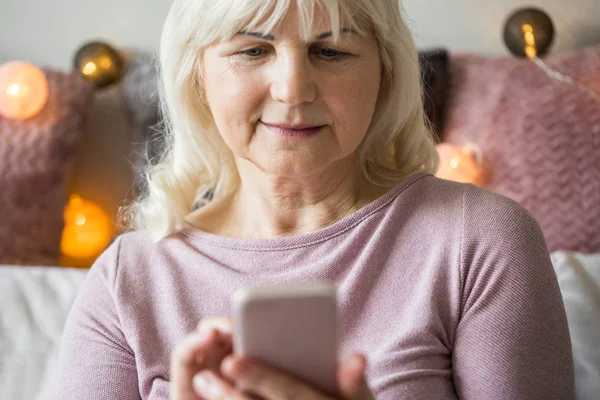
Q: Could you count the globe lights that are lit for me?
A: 5